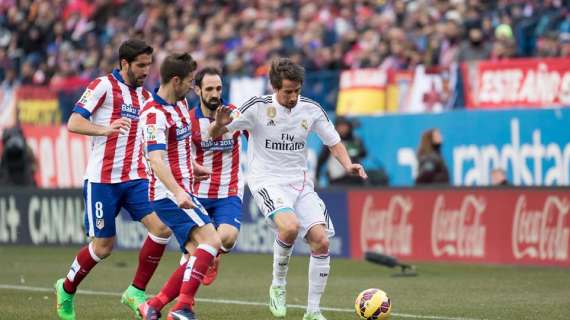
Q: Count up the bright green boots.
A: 2